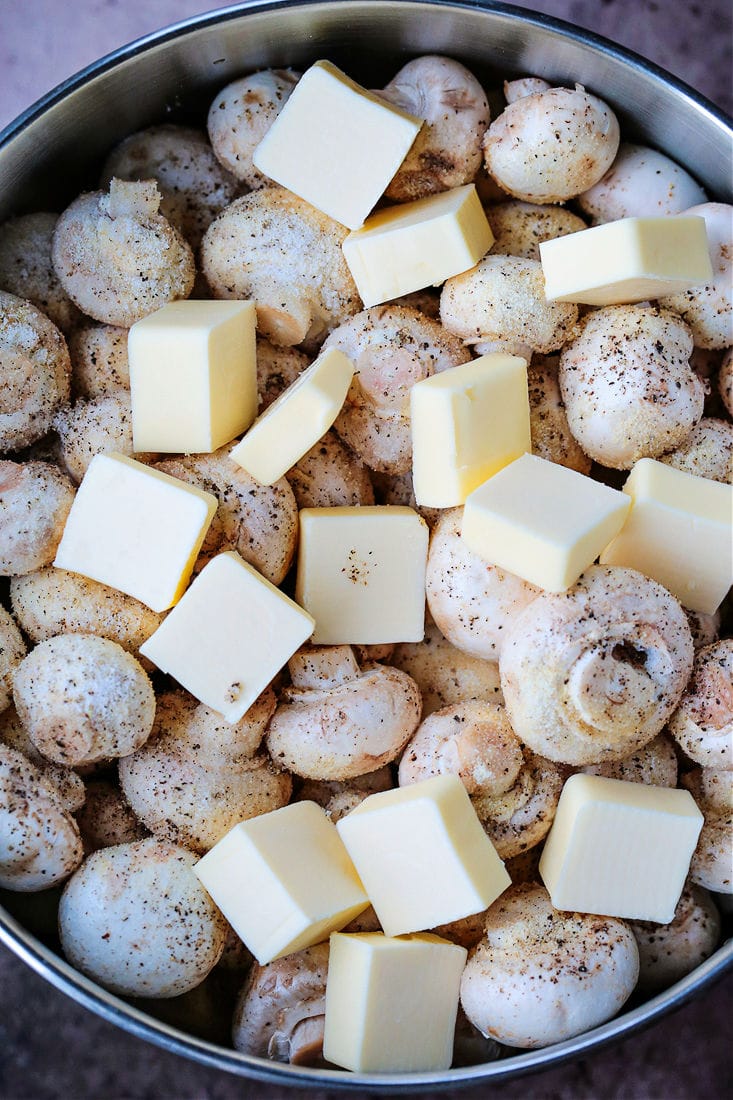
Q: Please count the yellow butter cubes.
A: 15